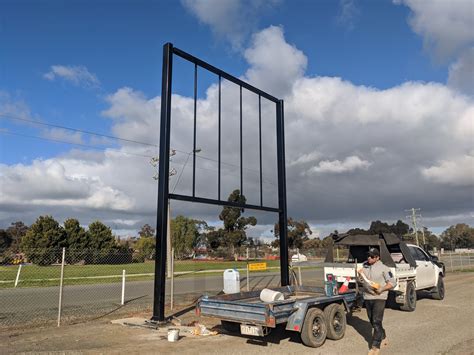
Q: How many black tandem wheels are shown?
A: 2